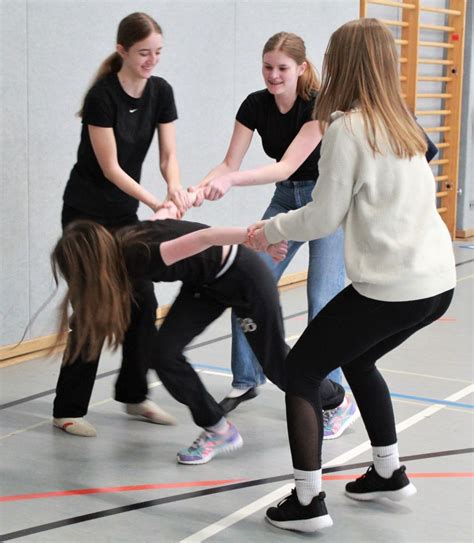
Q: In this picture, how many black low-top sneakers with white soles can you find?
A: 2